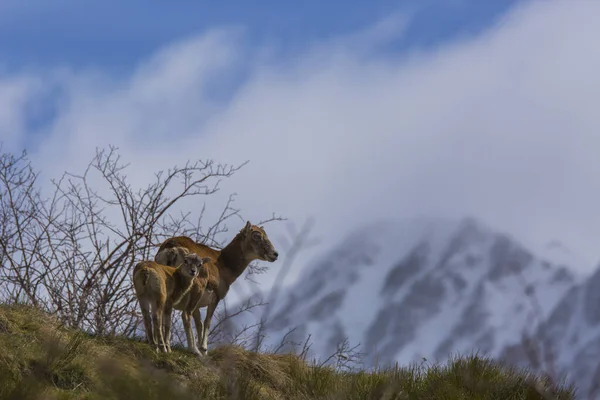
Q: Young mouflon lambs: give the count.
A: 1